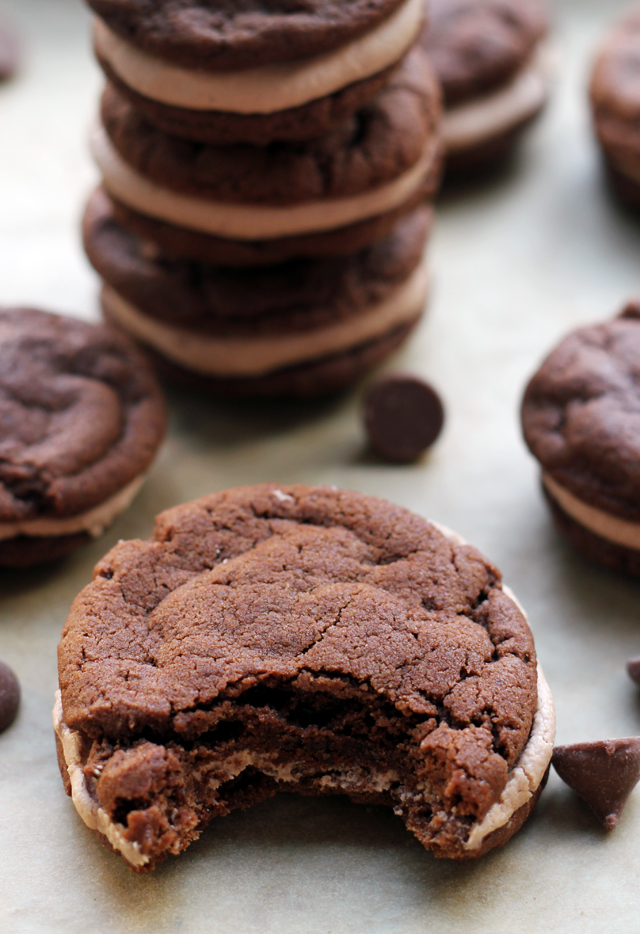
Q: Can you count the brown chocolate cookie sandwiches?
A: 8